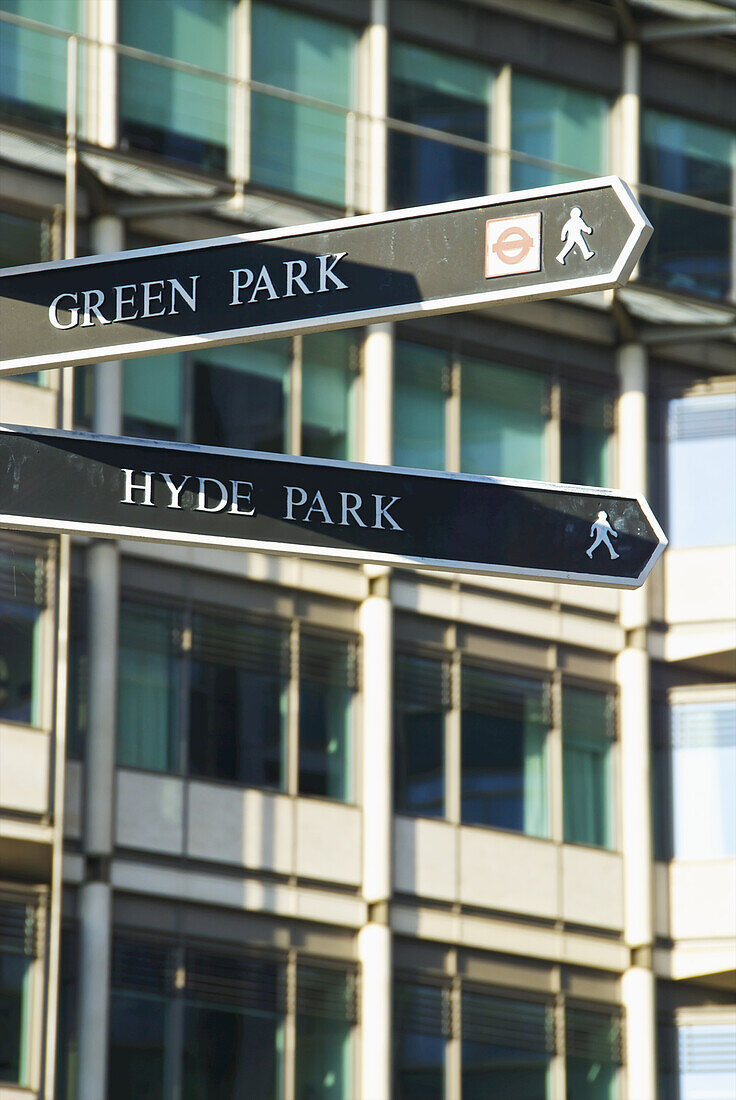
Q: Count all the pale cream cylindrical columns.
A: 3